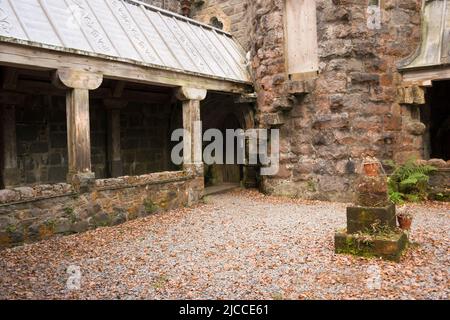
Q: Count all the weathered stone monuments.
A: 1